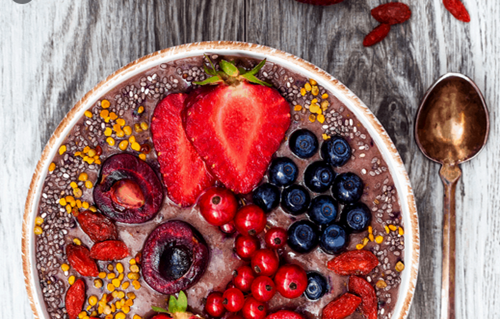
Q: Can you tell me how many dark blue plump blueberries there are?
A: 12